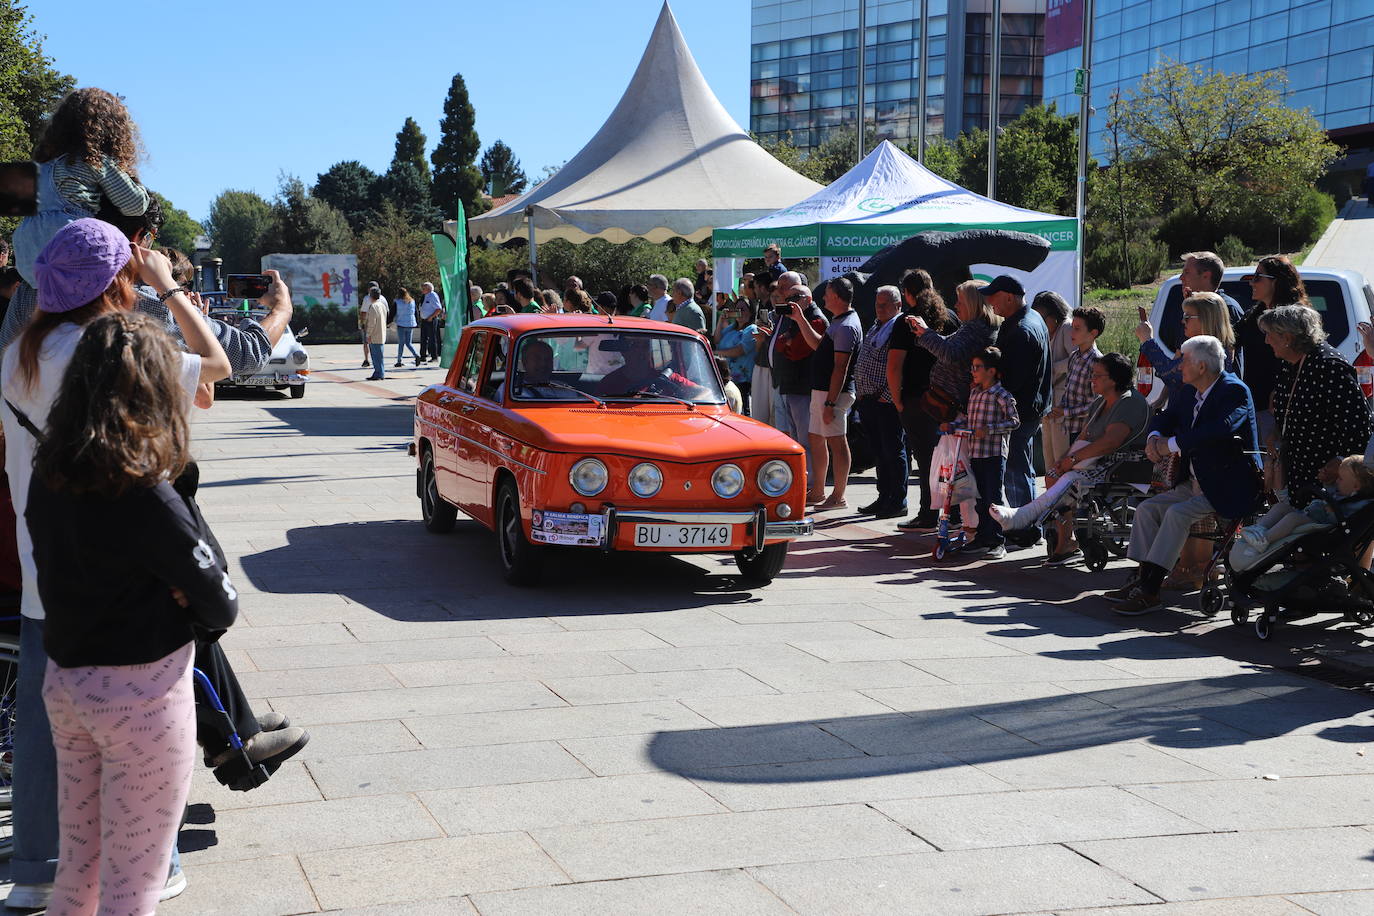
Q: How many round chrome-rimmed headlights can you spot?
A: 4